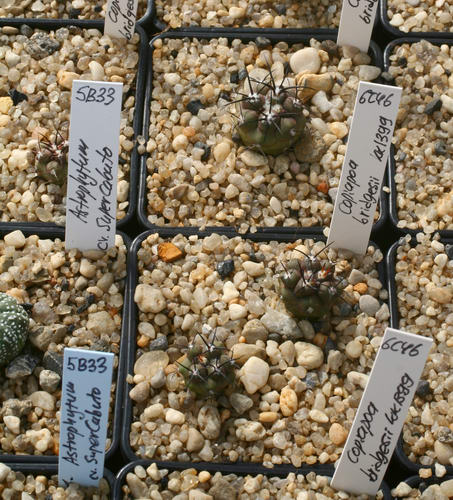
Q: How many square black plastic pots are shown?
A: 12